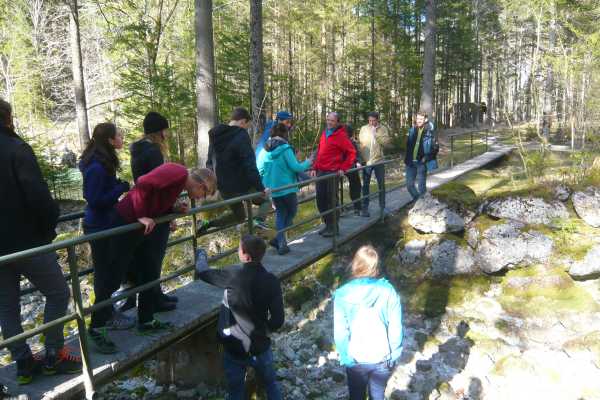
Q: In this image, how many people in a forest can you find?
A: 13